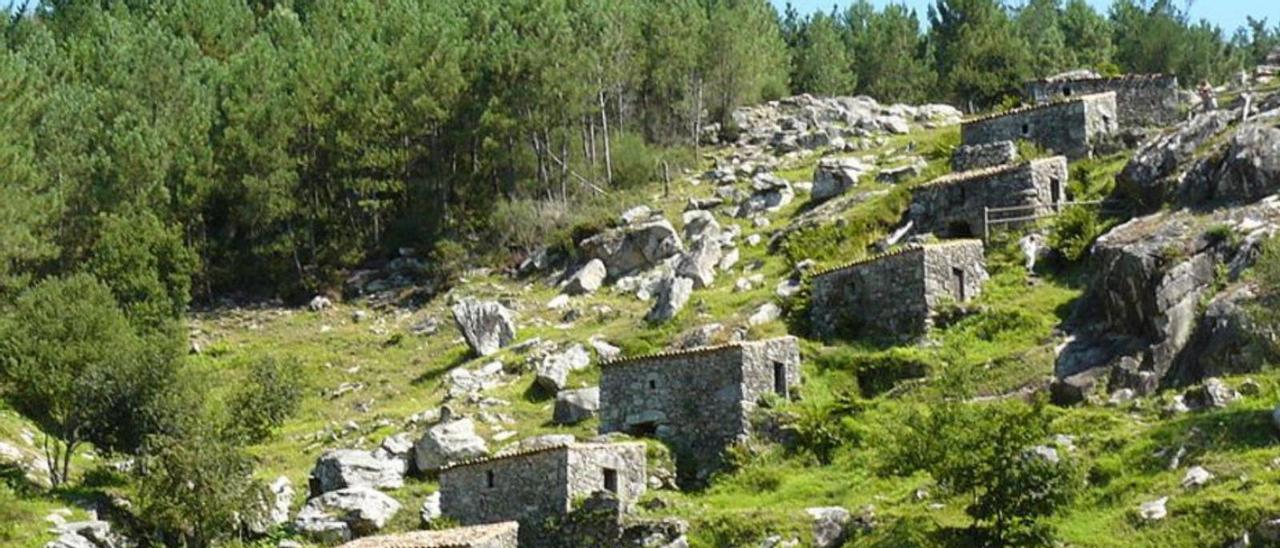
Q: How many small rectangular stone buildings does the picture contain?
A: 7